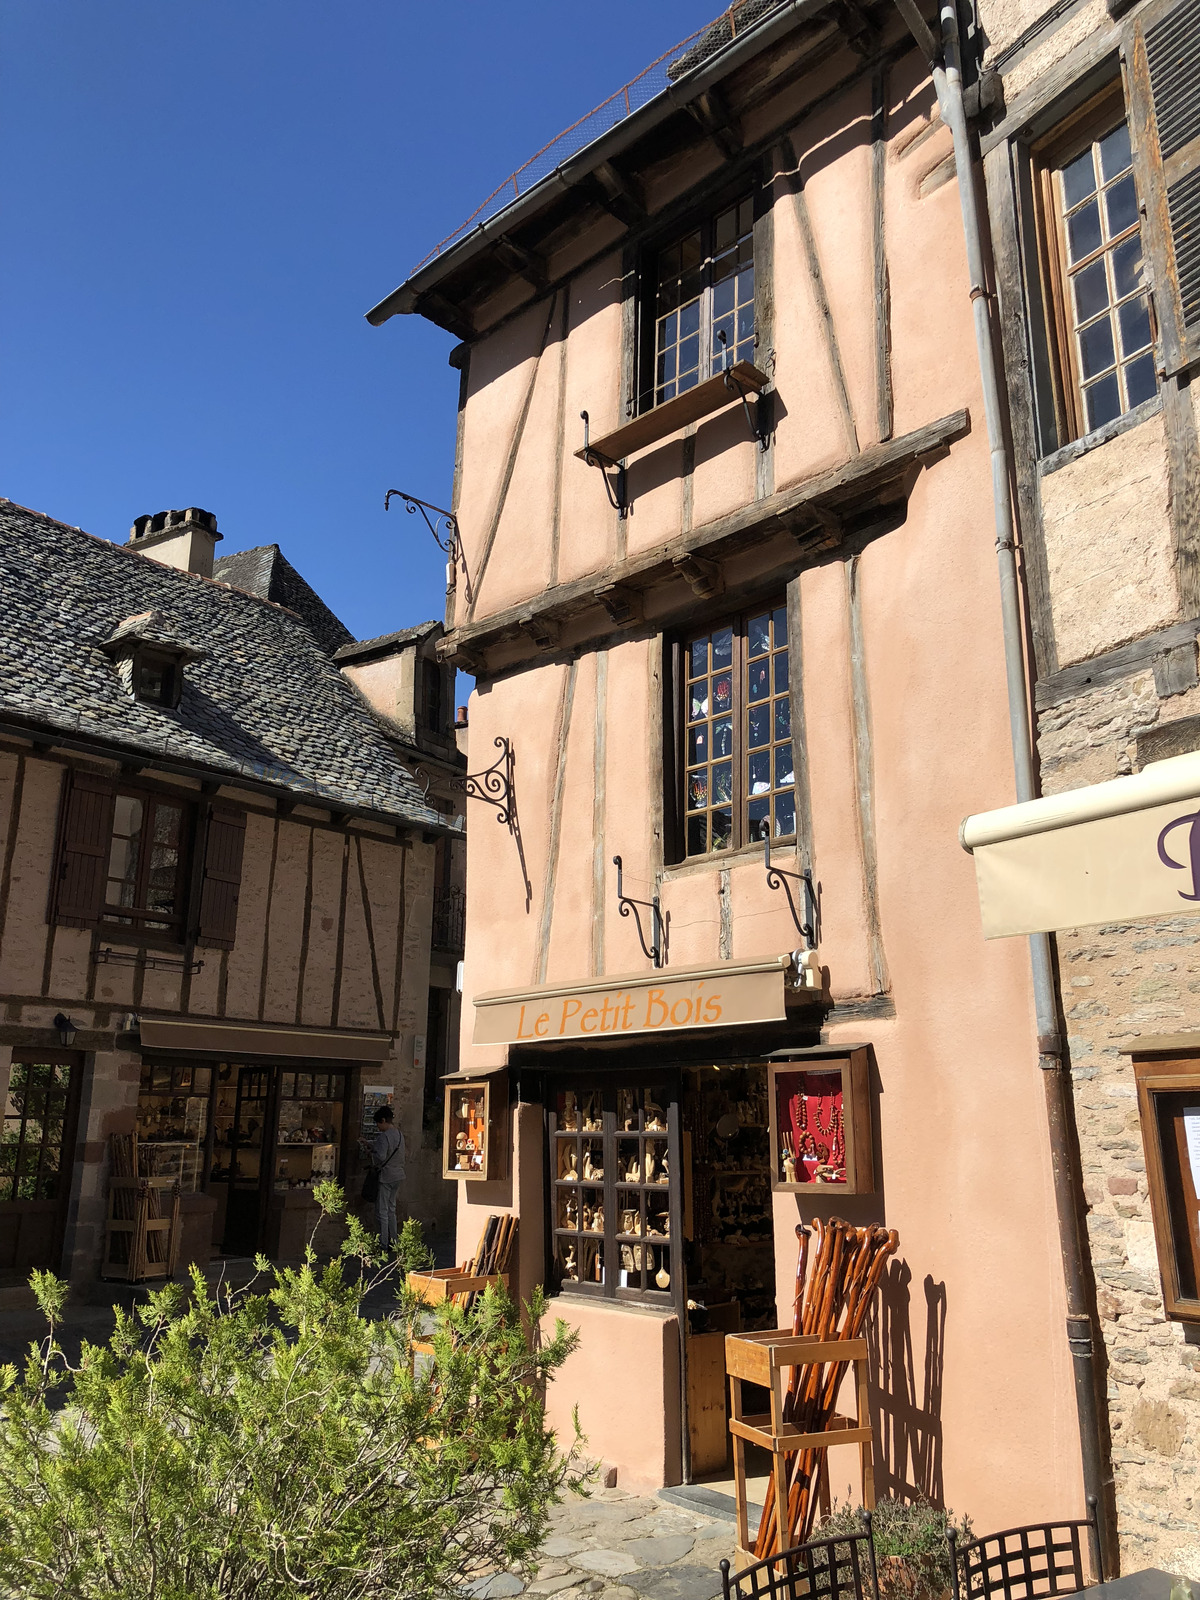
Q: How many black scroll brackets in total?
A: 6